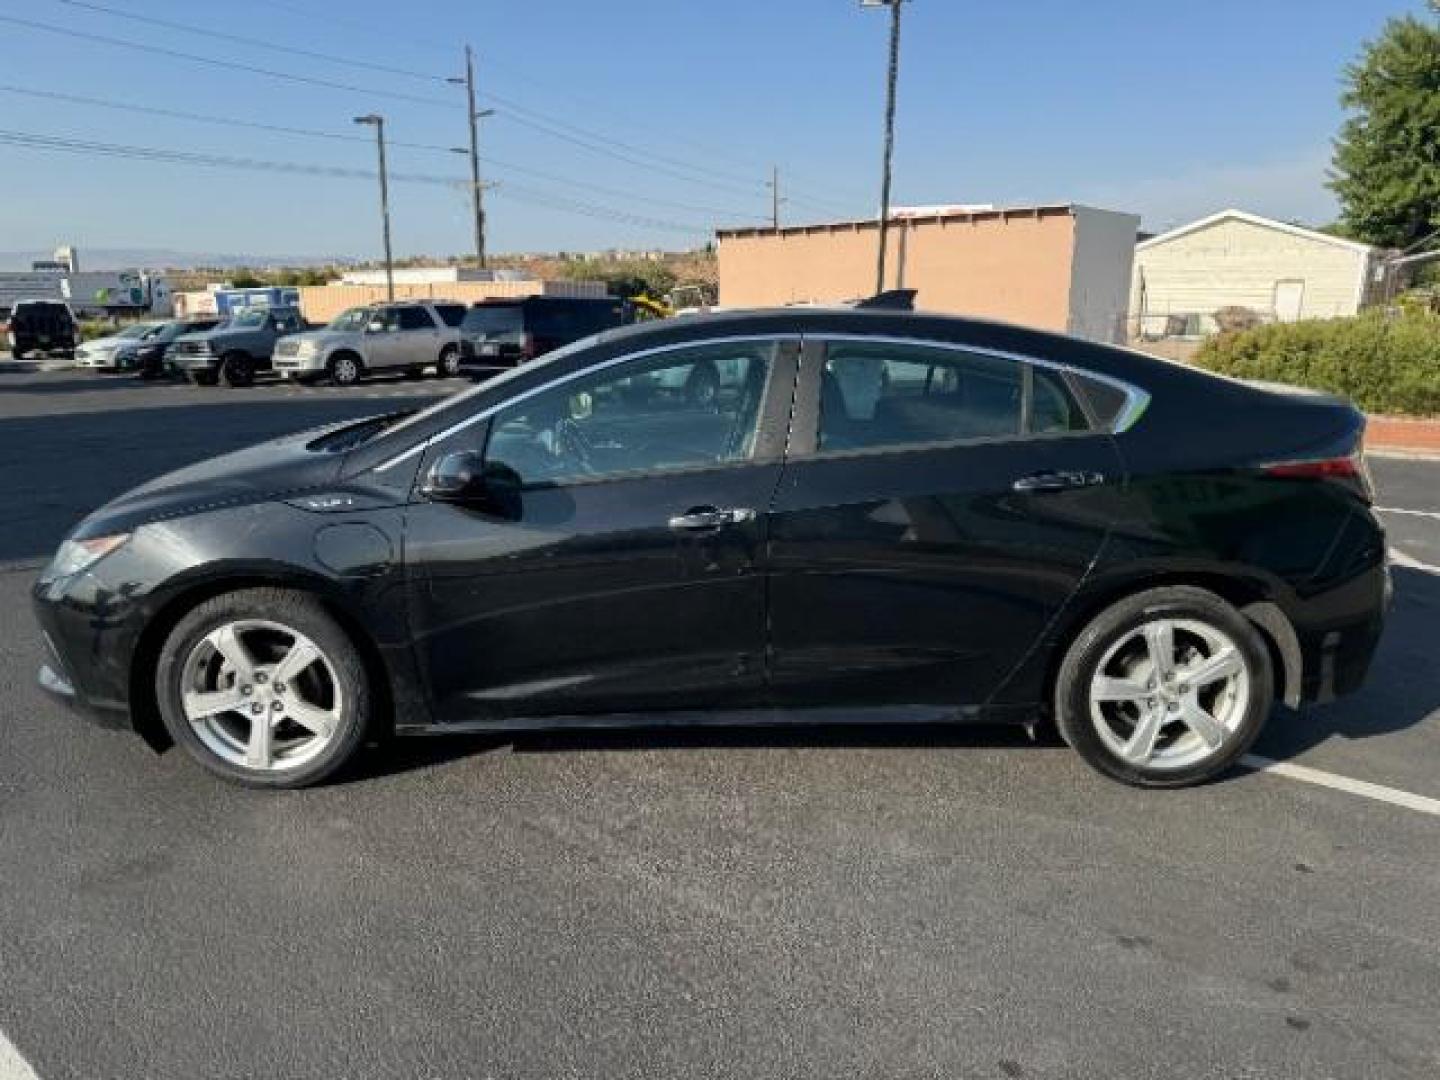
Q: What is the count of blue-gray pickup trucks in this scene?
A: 1